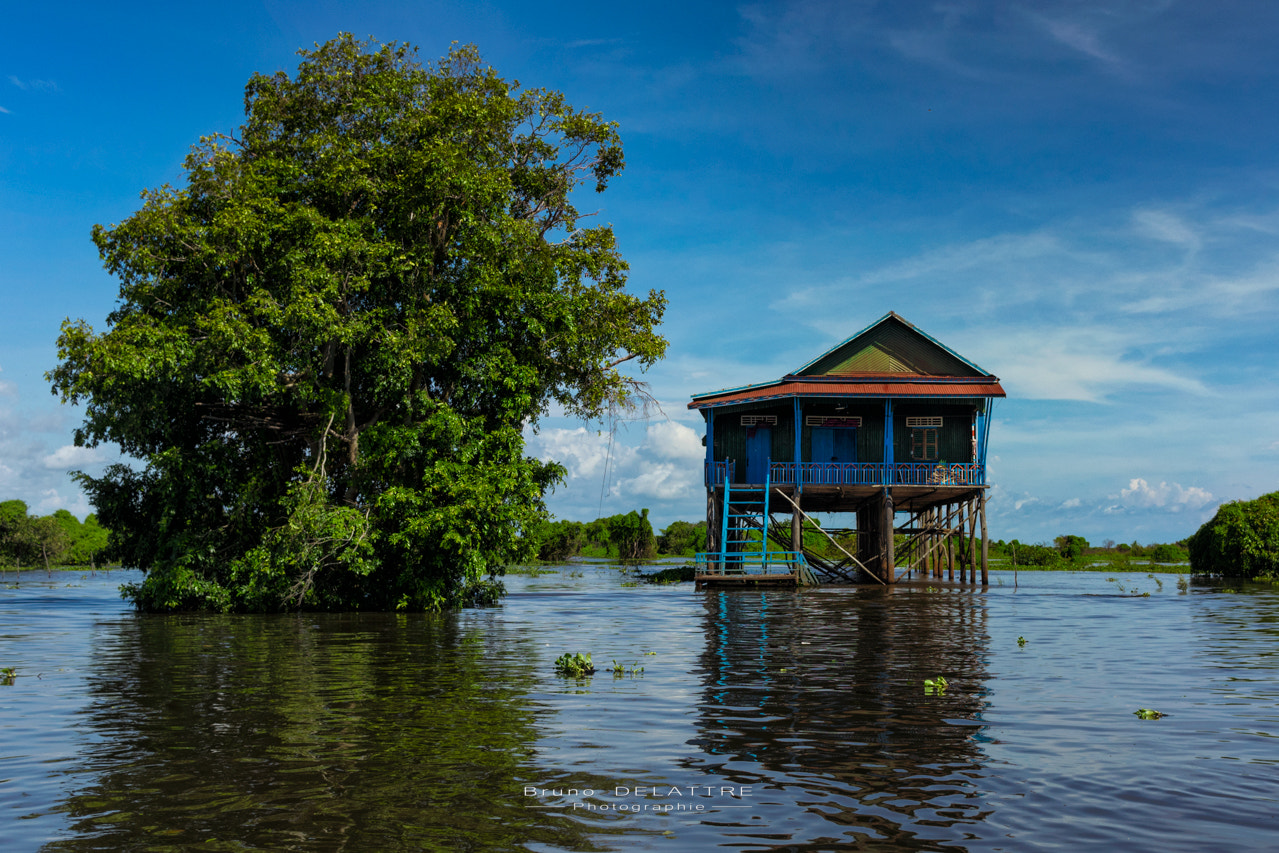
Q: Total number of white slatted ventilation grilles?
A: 3